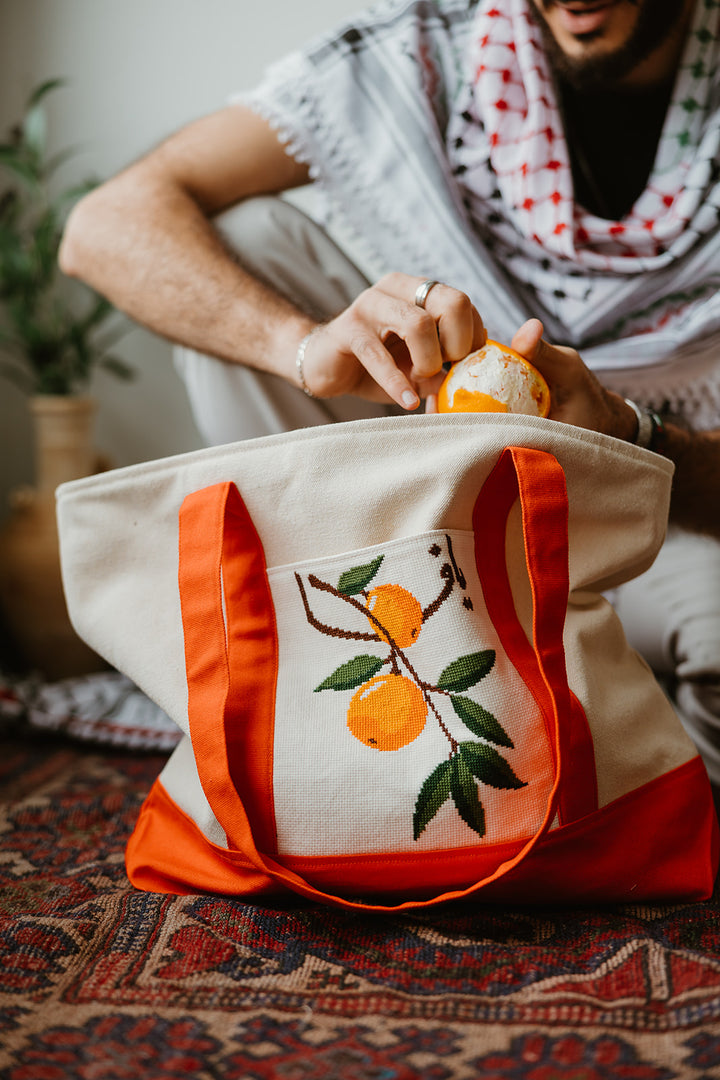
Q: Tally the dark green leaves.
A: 7